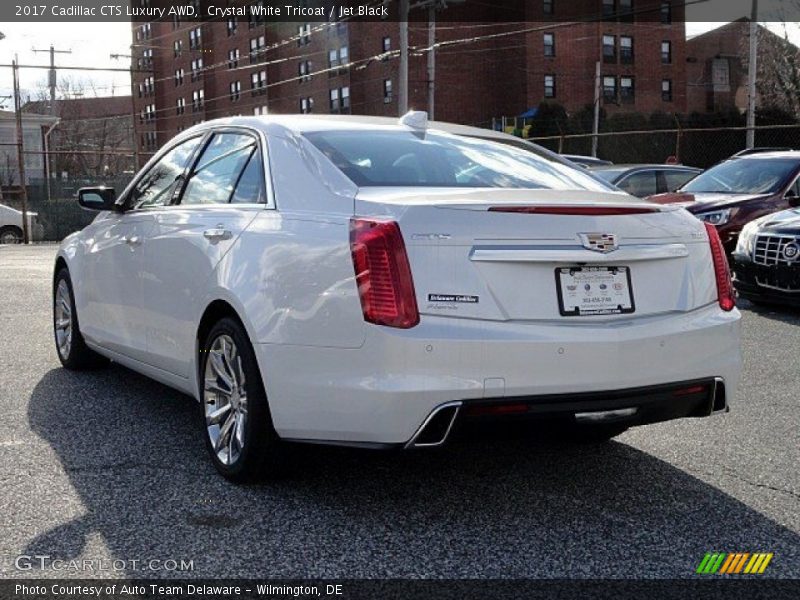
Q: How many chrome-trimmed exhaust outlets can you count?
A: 2